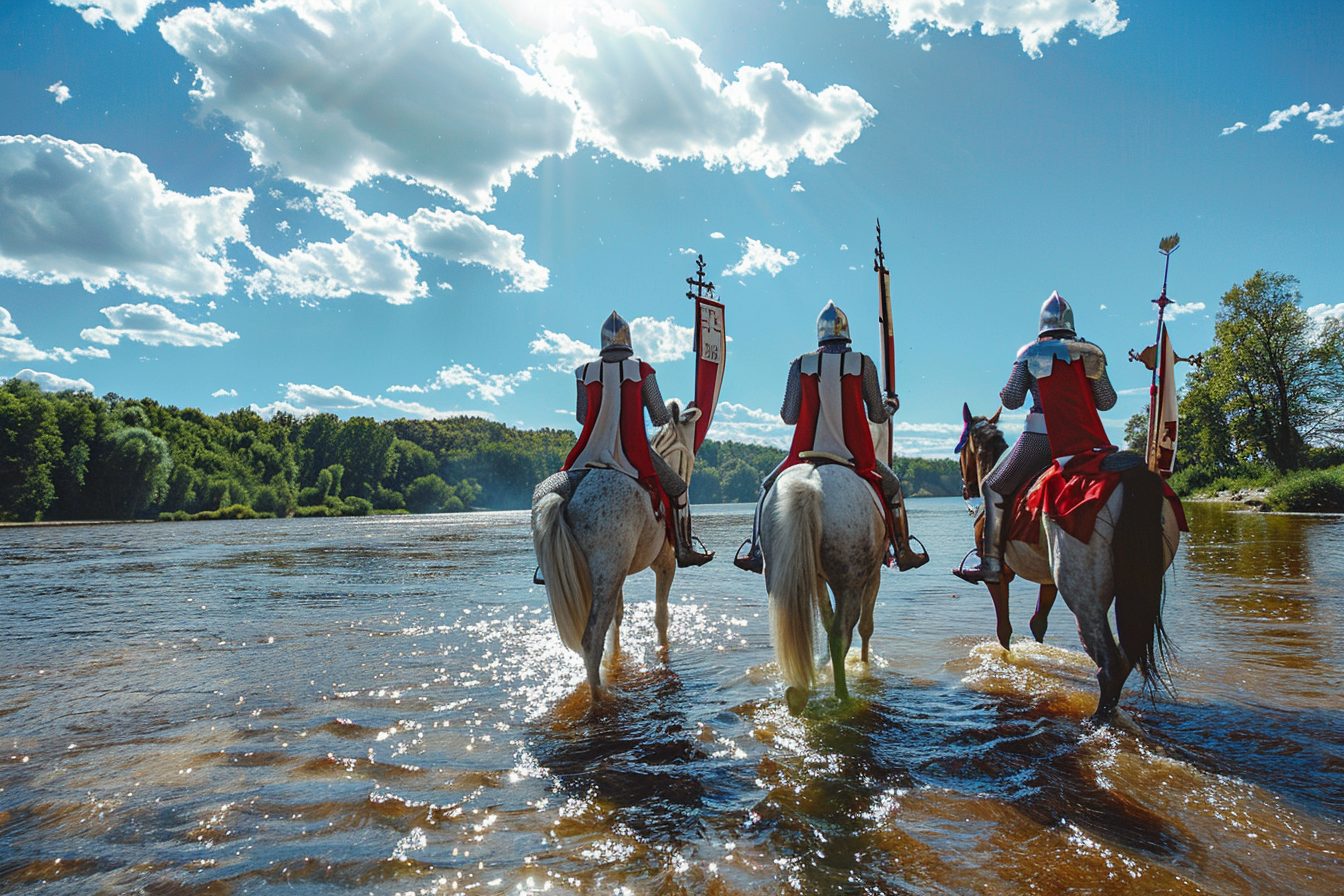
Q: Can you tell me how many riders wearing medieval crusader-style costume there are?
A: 3